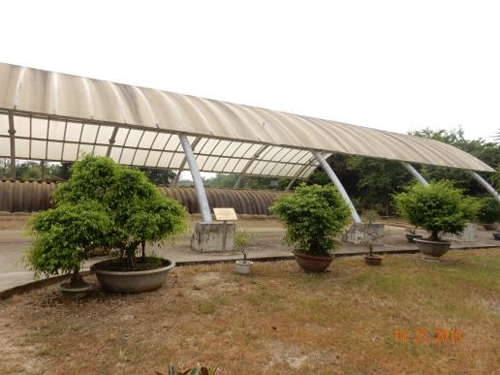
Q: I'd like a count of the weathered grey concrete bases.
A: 3